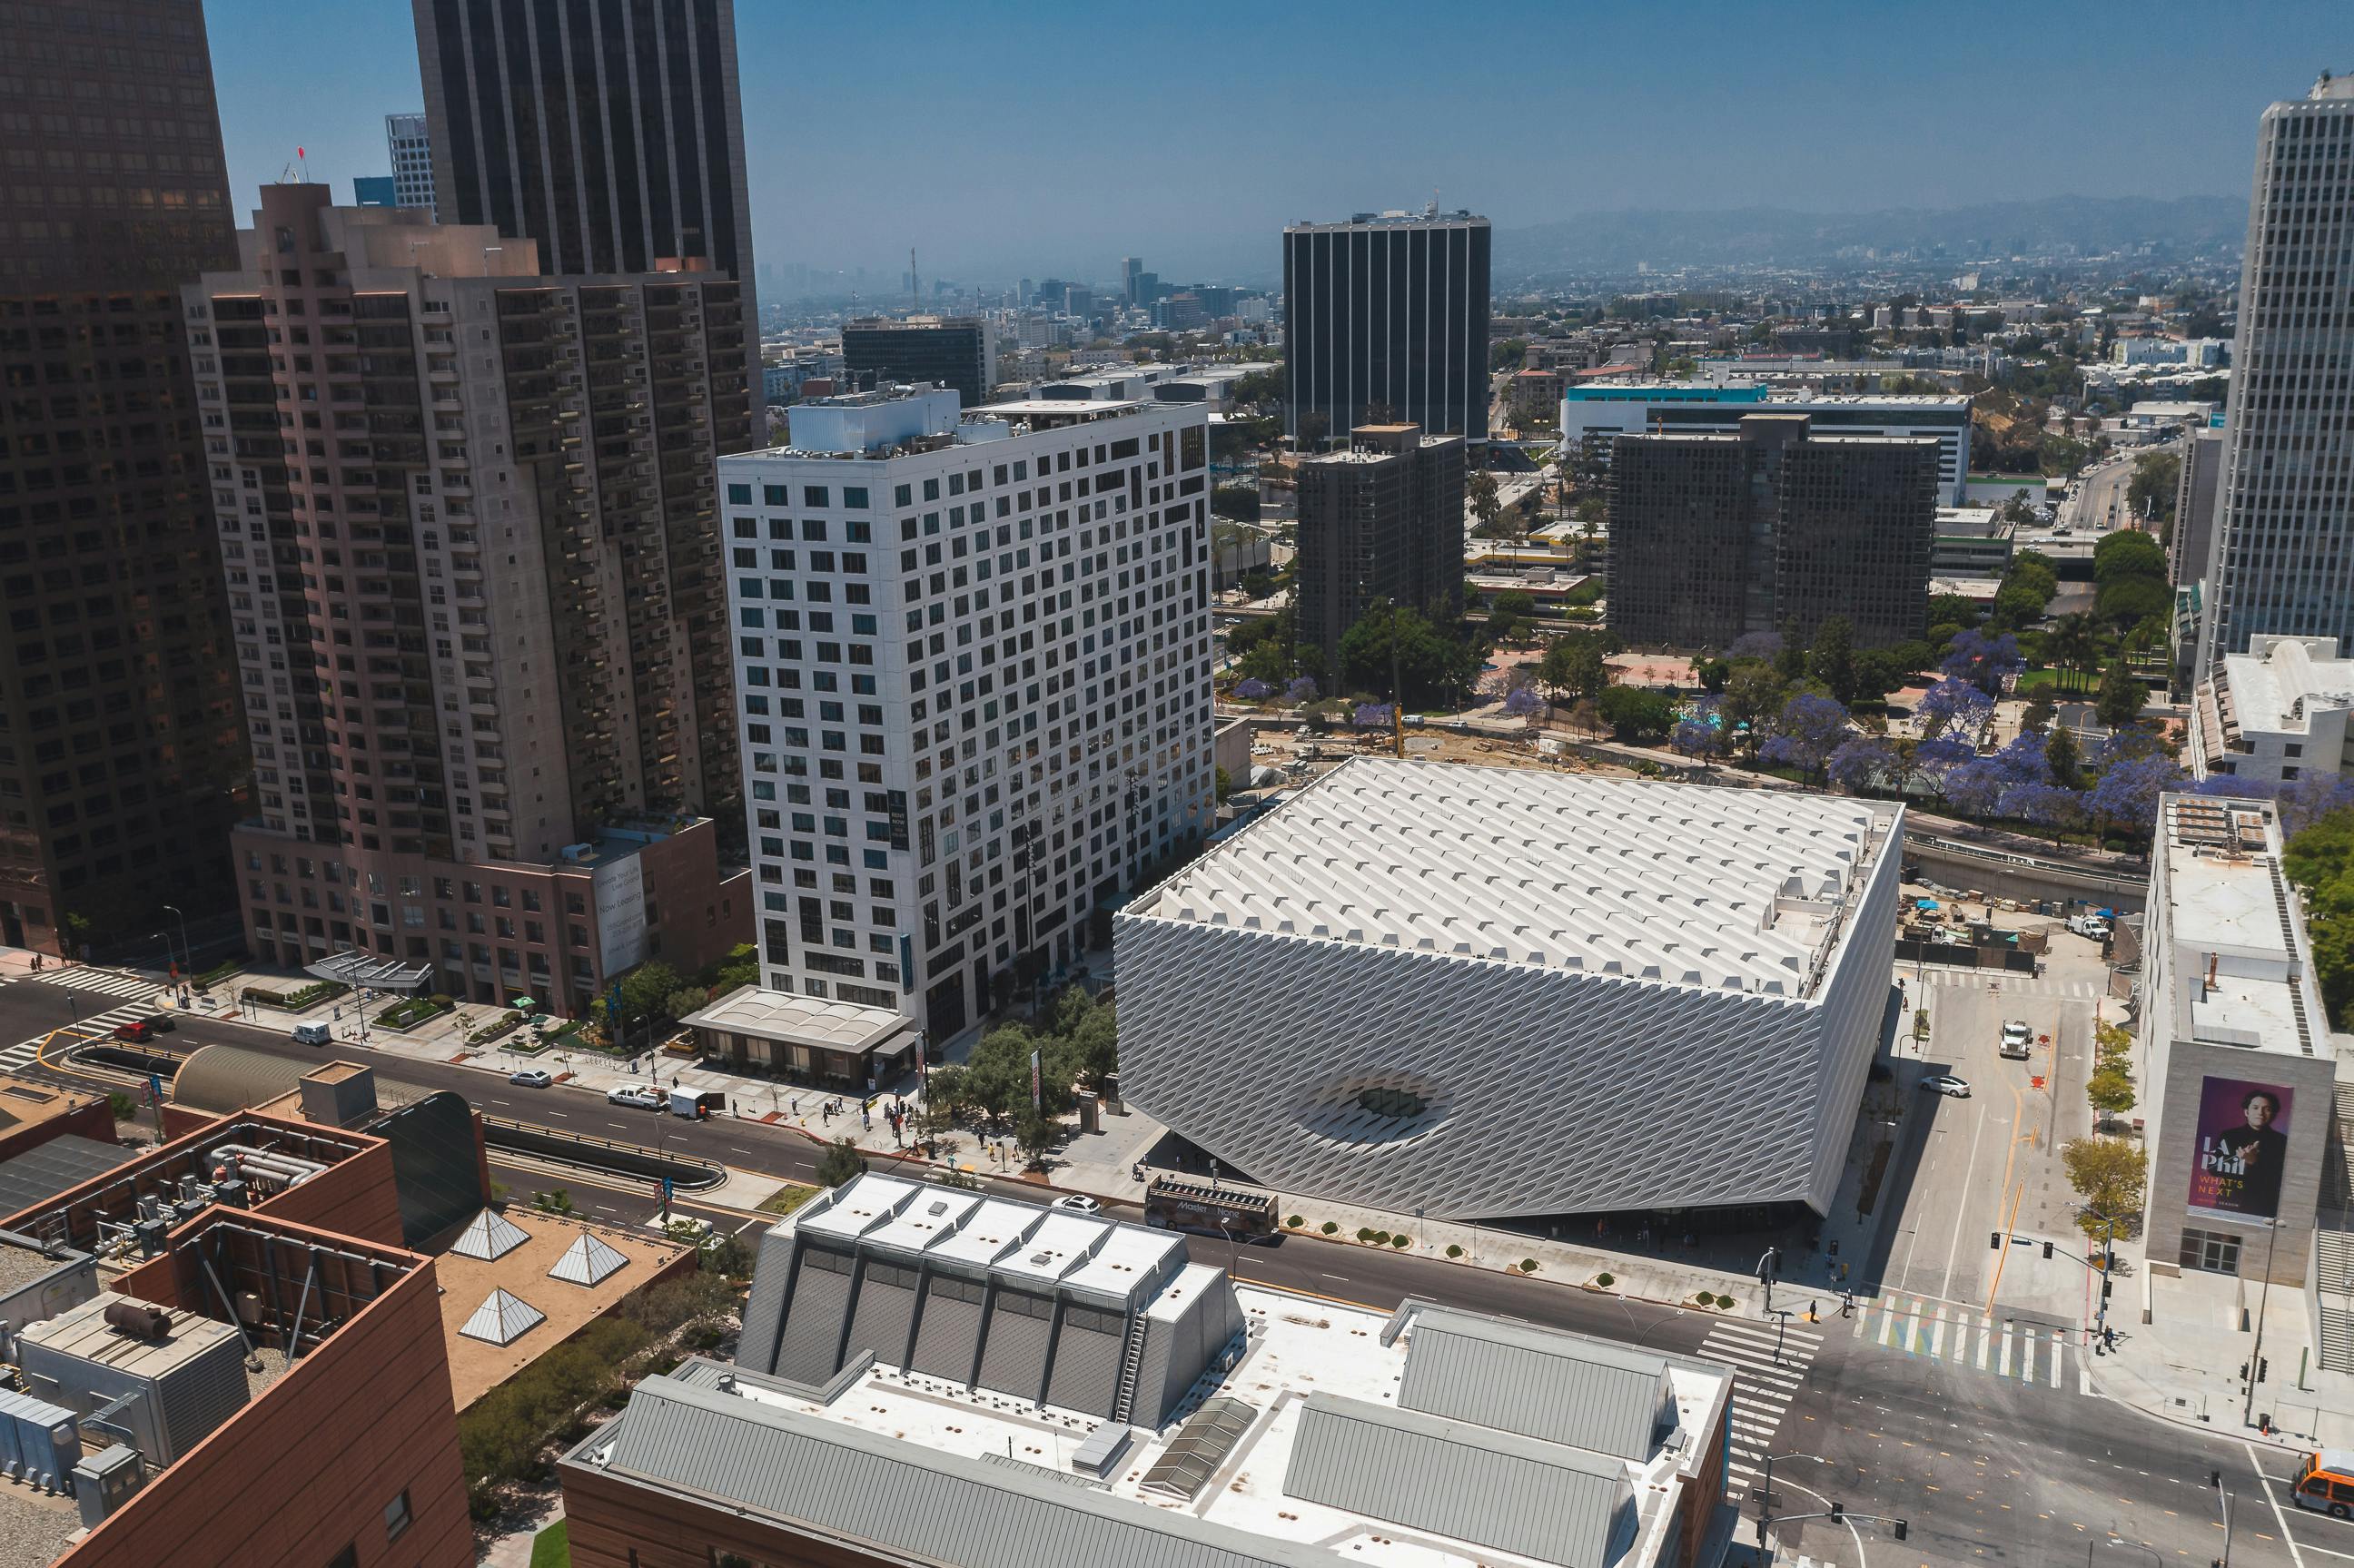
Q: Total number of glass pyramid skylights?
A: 3